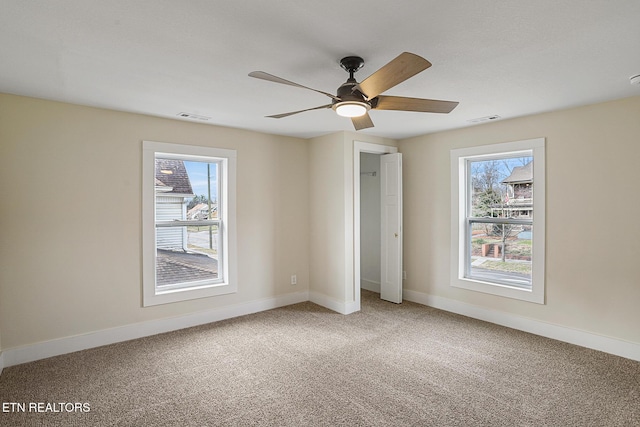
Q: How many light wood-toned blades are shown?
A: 5